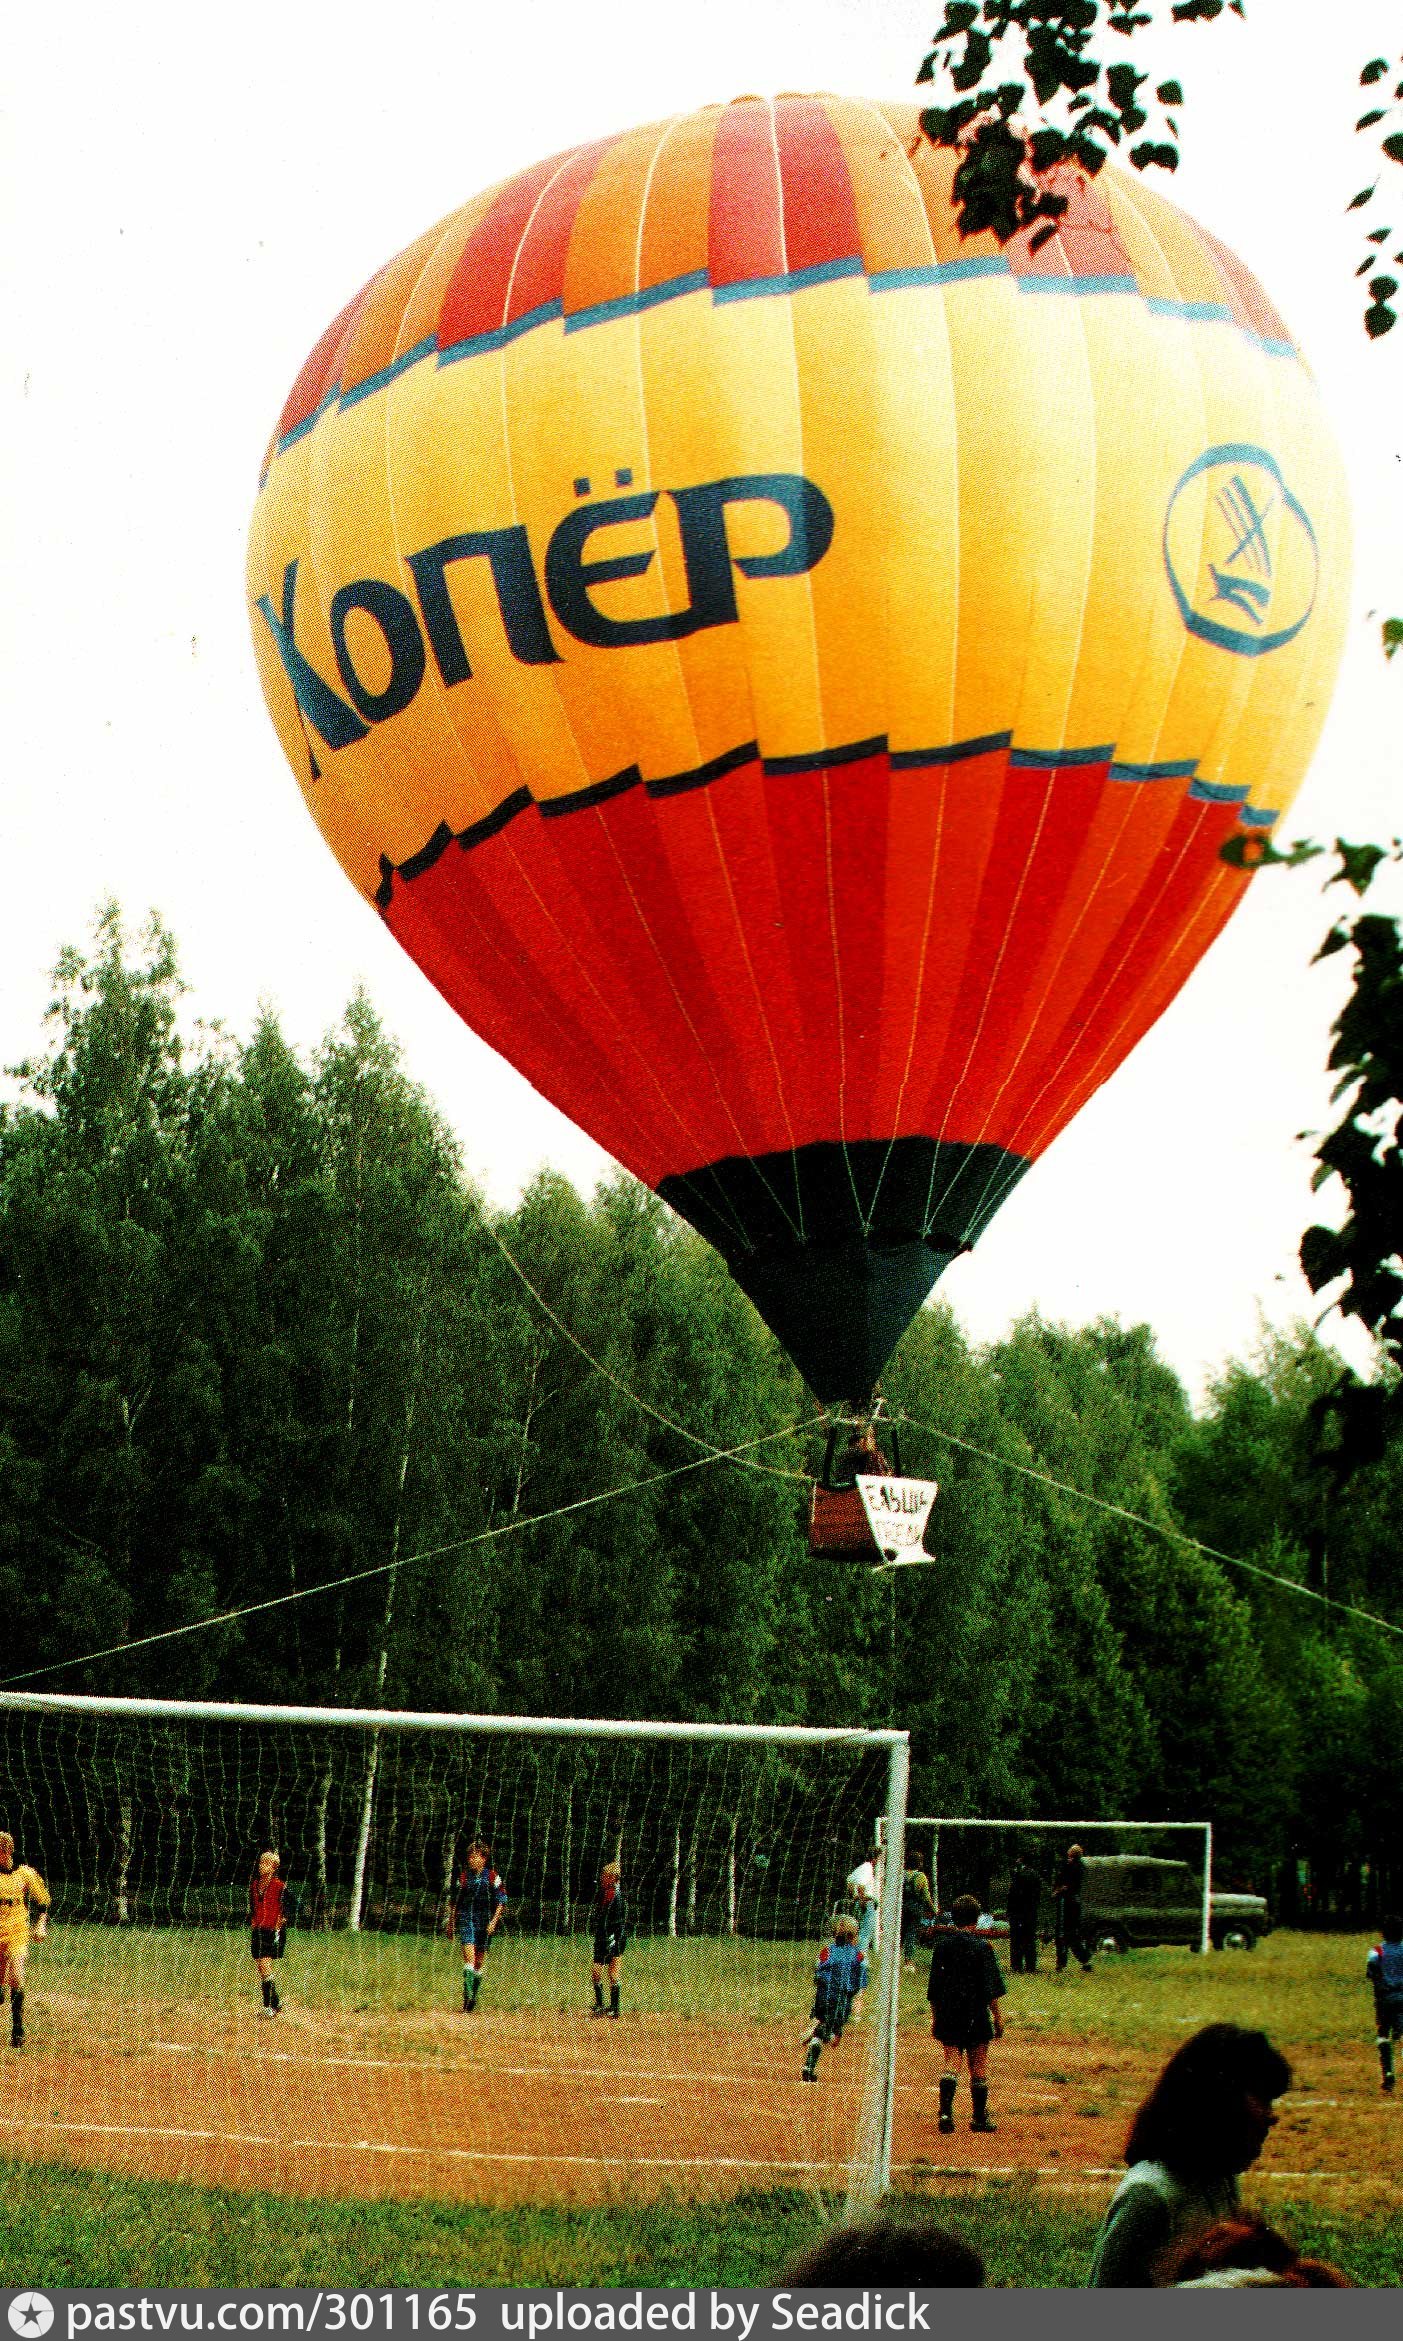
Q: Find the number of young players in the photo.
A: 7